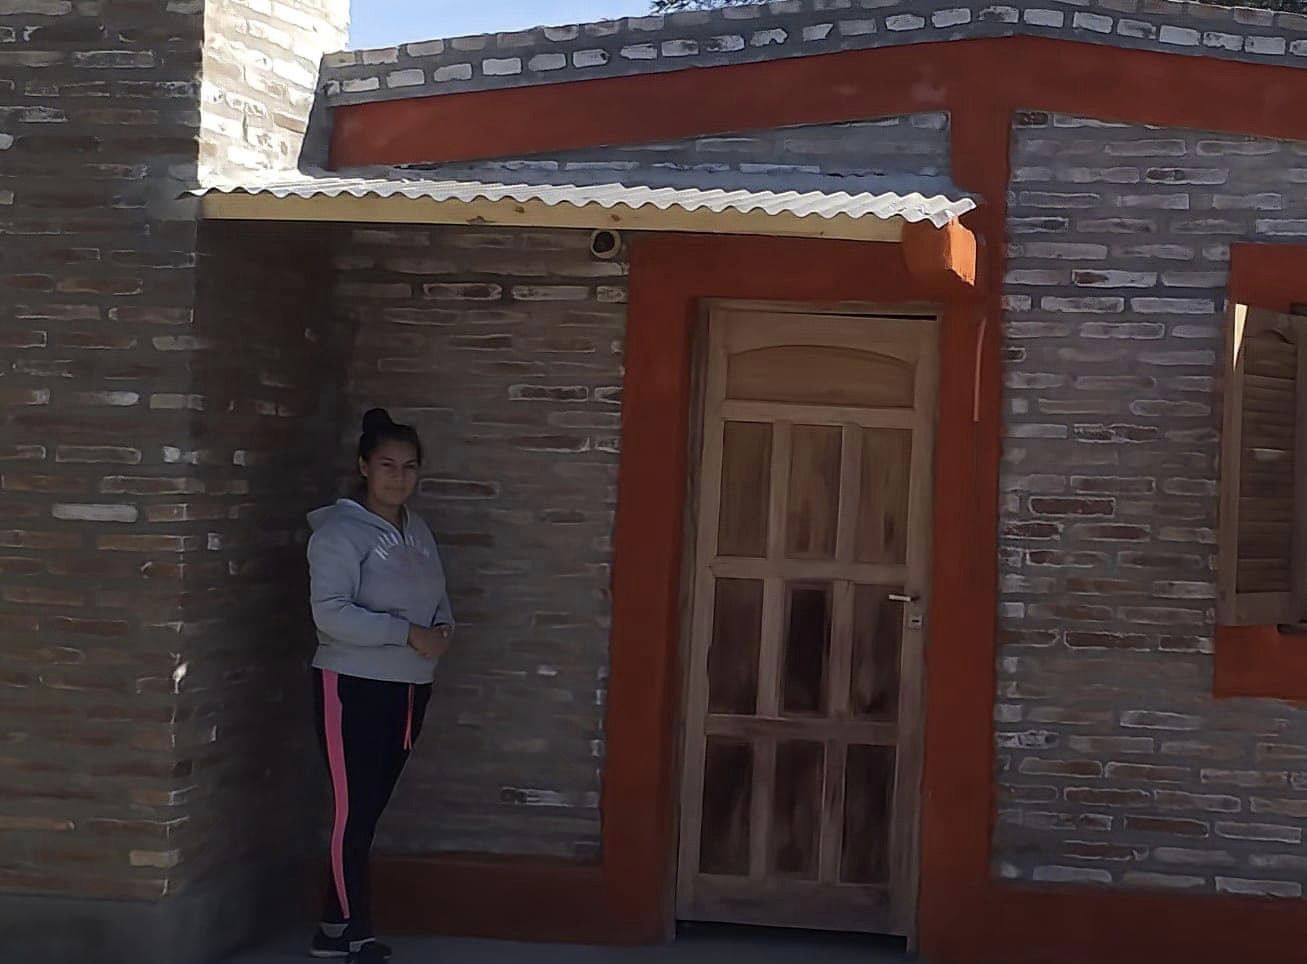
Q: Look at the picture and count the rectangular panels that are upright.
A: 9